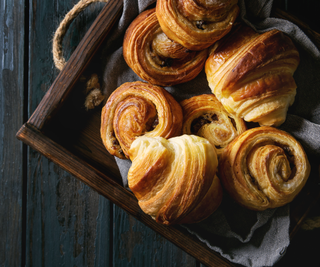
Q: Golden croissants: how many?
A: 2